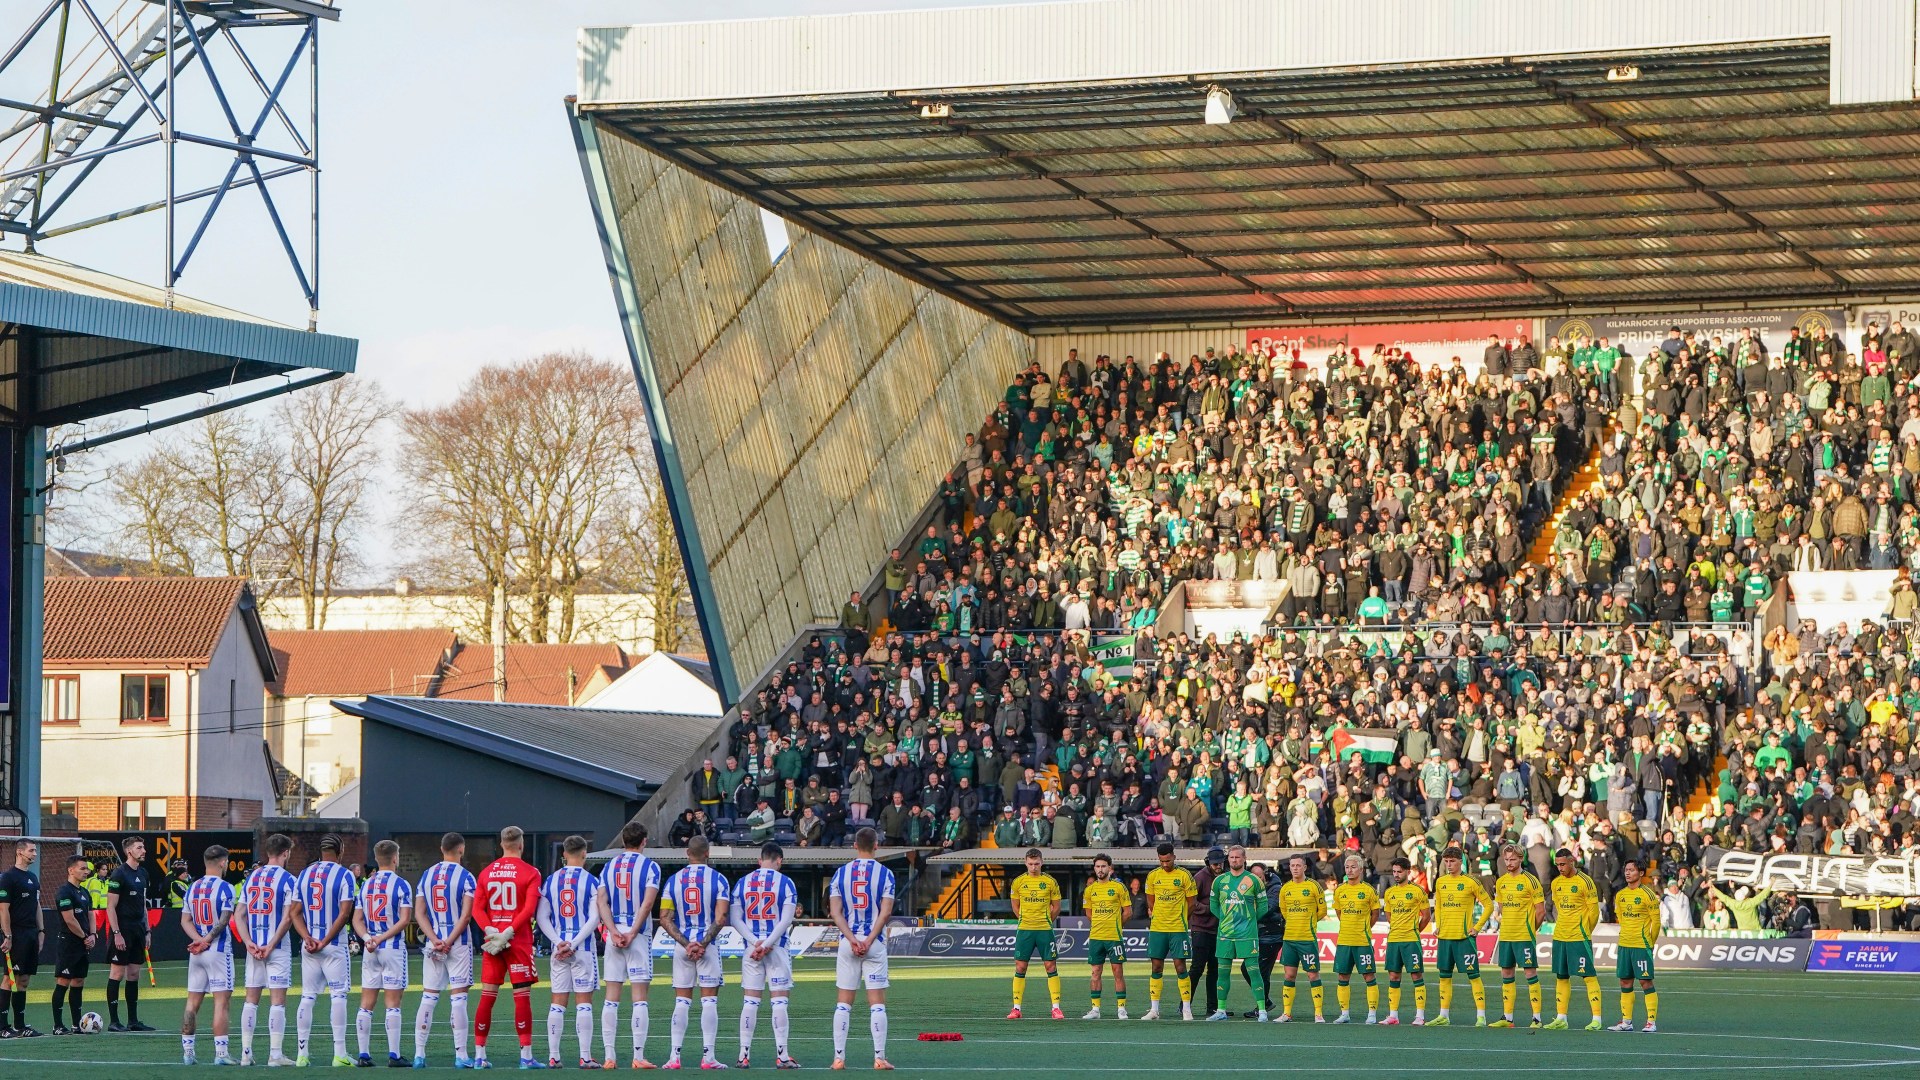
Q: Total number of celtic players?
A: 11